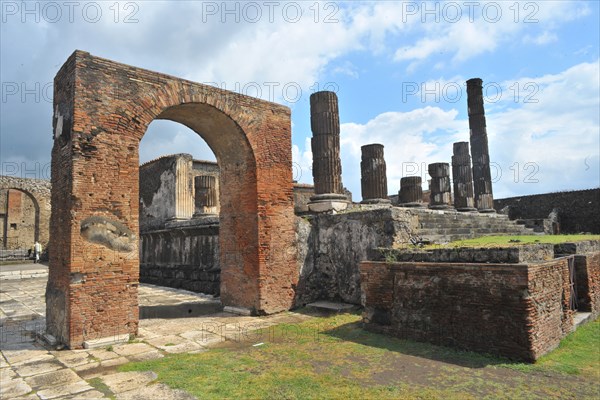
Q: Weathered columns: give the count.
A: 6